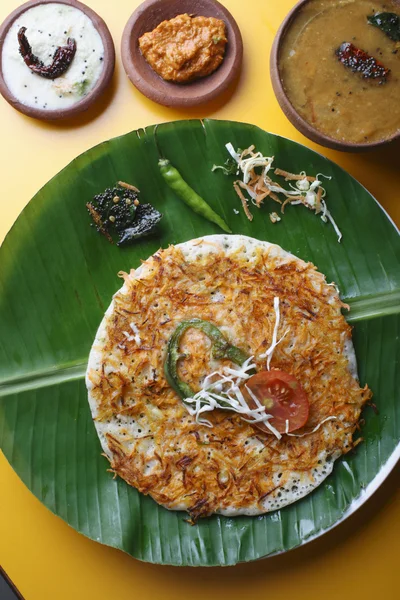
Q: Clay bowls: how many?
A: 3